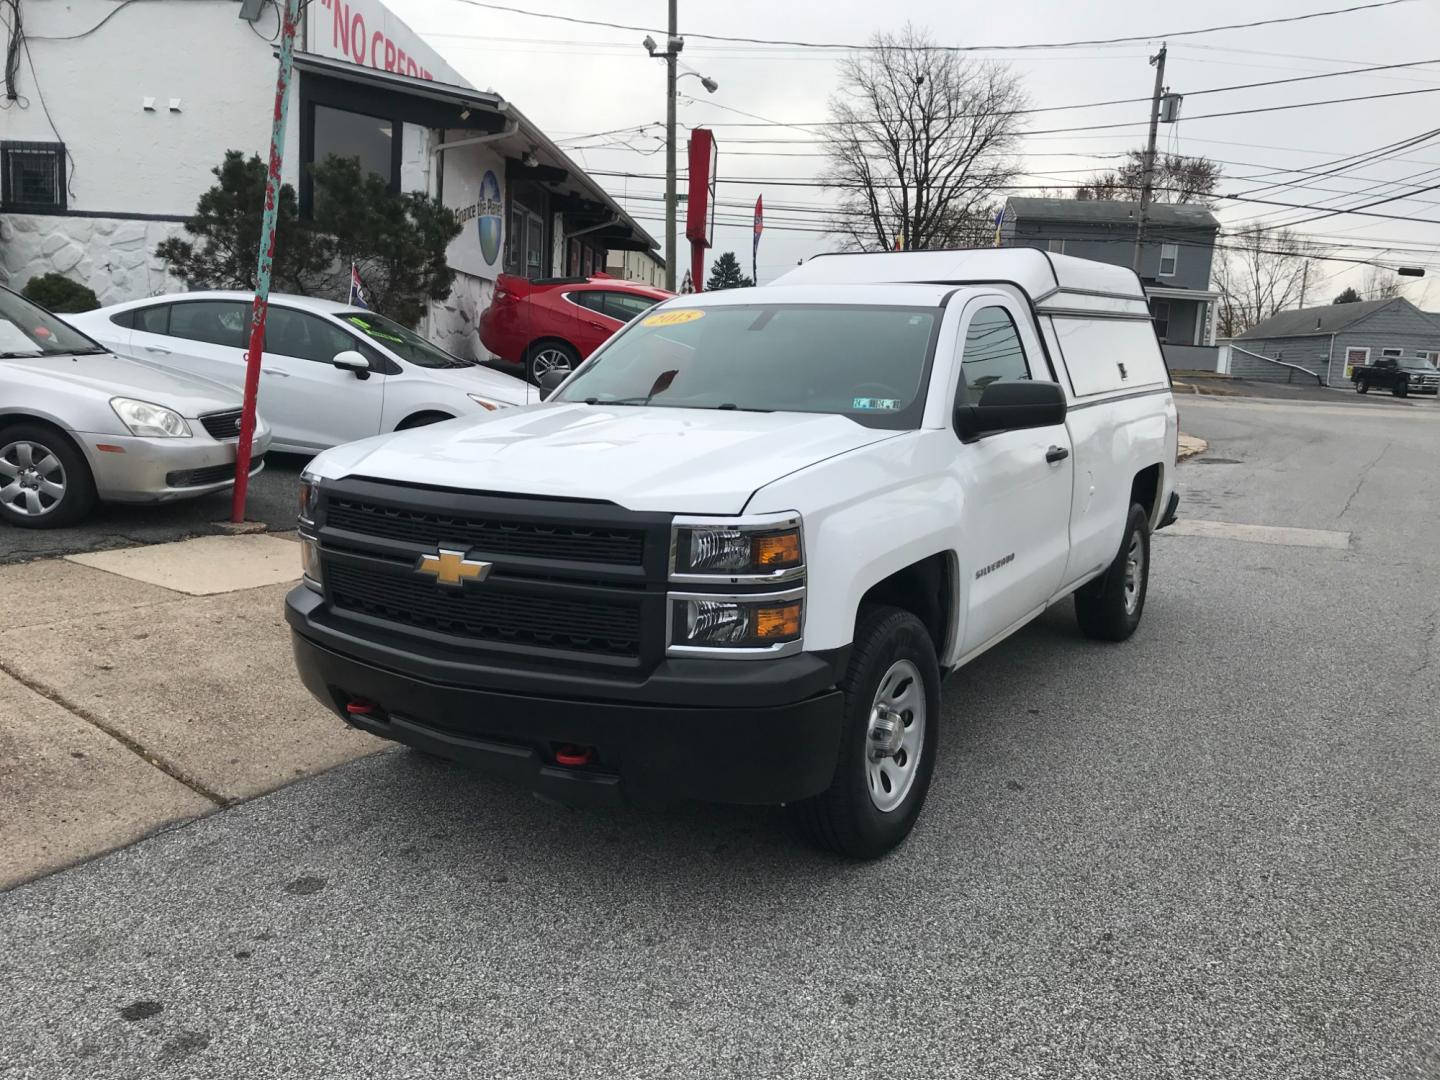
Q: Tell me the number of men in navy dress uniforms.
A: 0